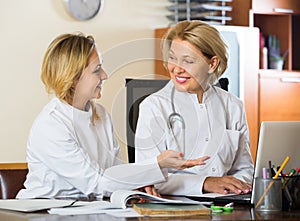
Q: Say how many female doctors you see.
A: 2